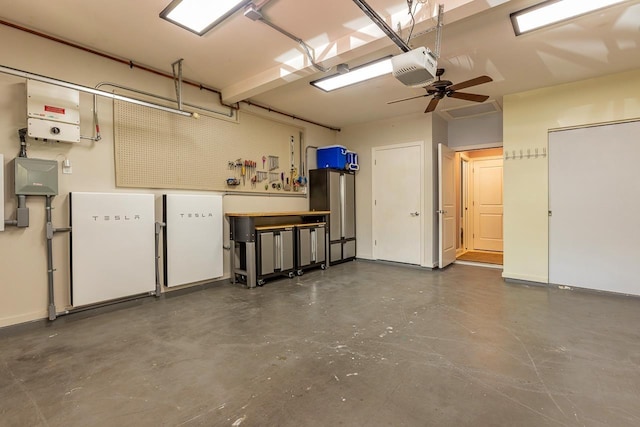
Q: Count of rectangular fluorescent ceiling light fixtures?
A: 3